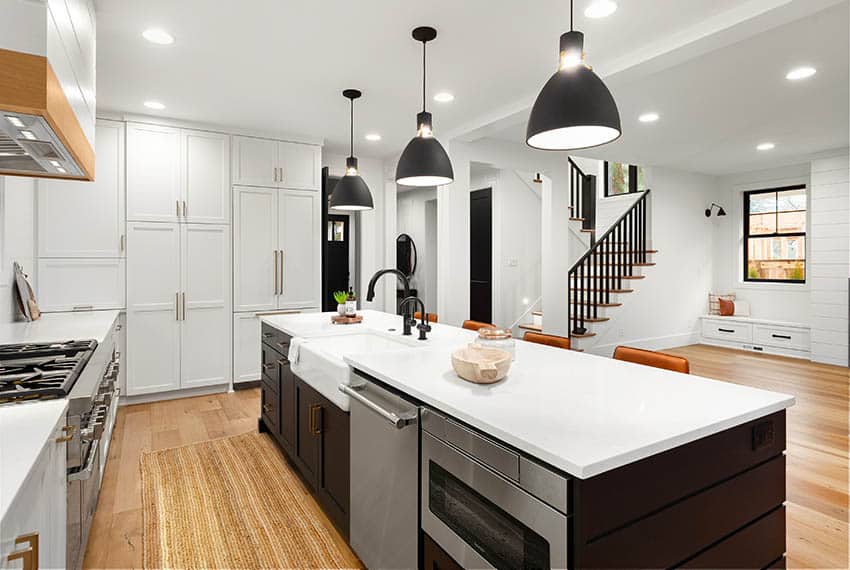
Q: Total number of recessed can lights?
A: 8